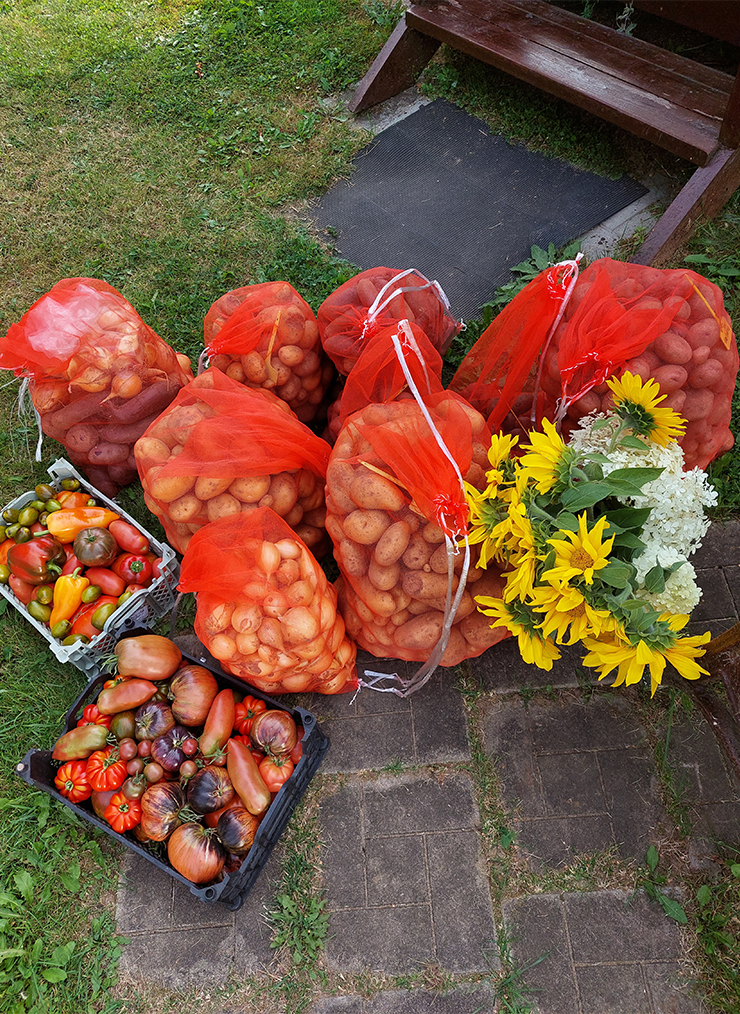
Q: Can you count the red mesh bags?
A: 9